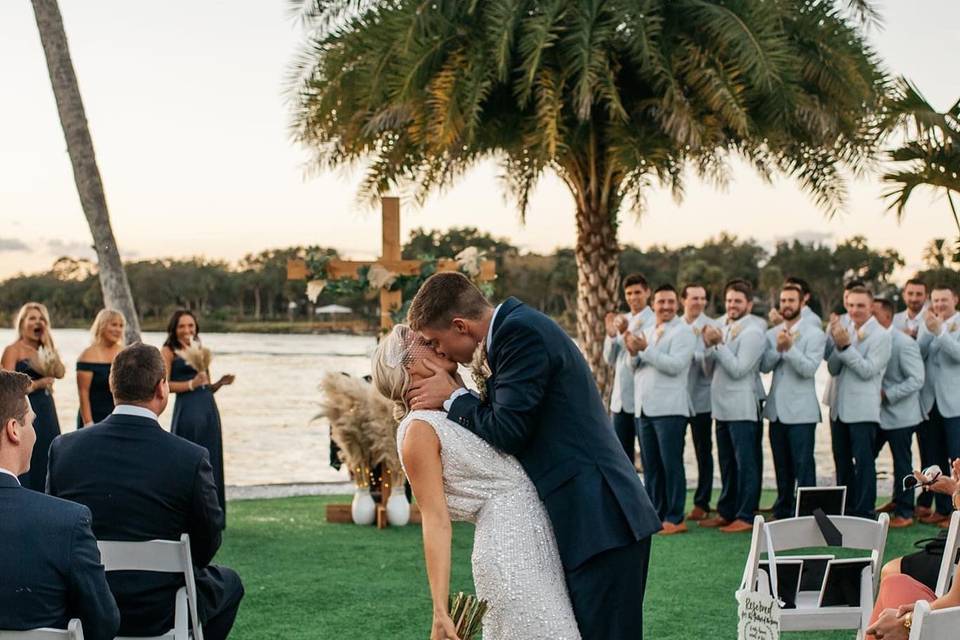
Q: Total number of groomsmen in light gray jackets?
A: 11